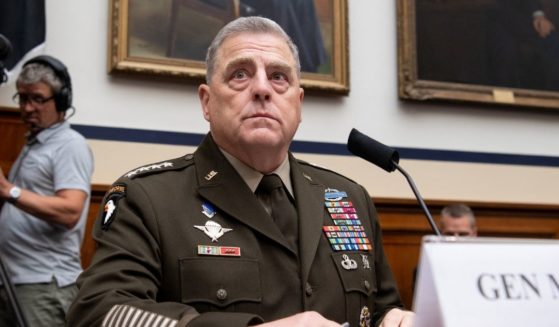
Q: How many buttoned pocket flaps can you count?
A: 2